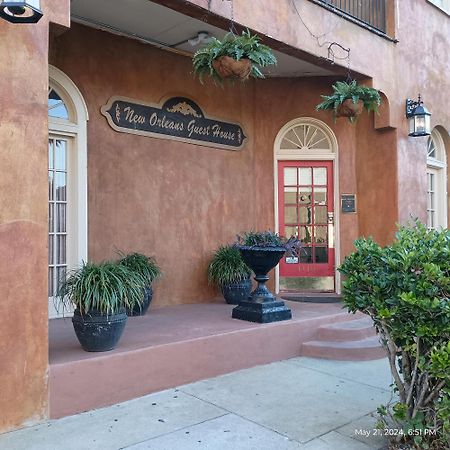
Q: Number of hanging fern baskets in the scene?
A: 2